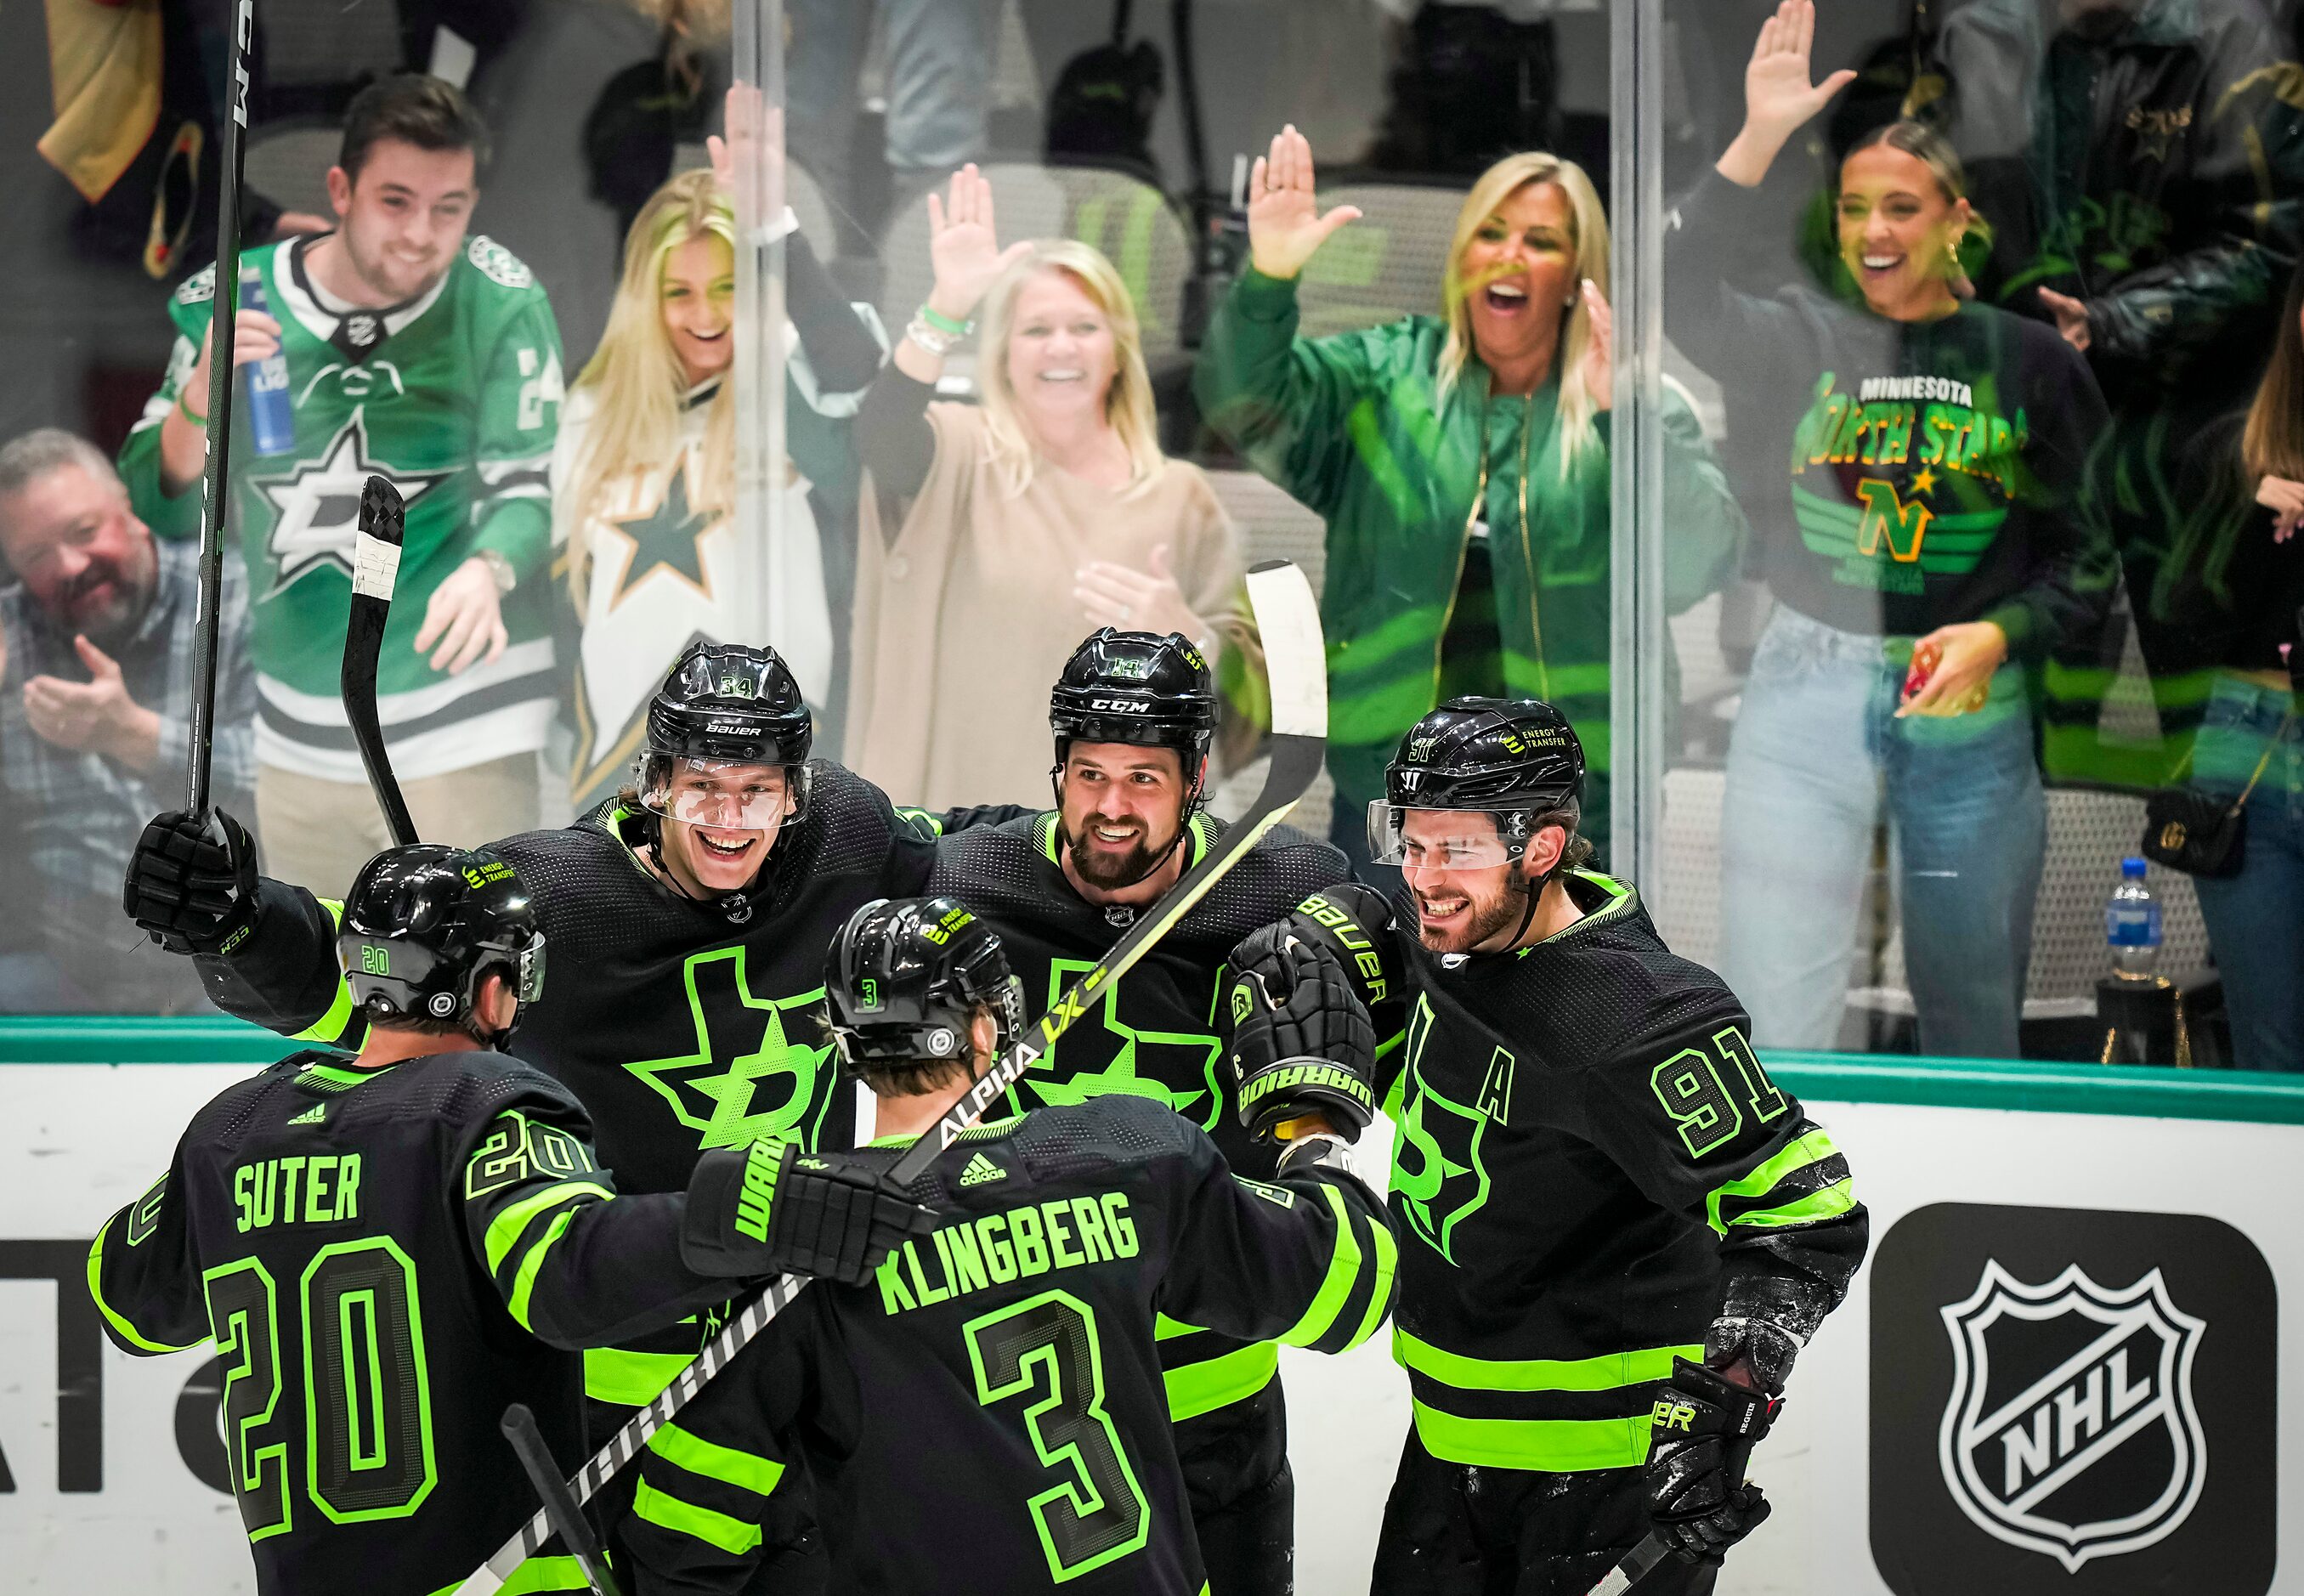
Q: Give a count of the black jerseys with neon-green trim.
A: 5